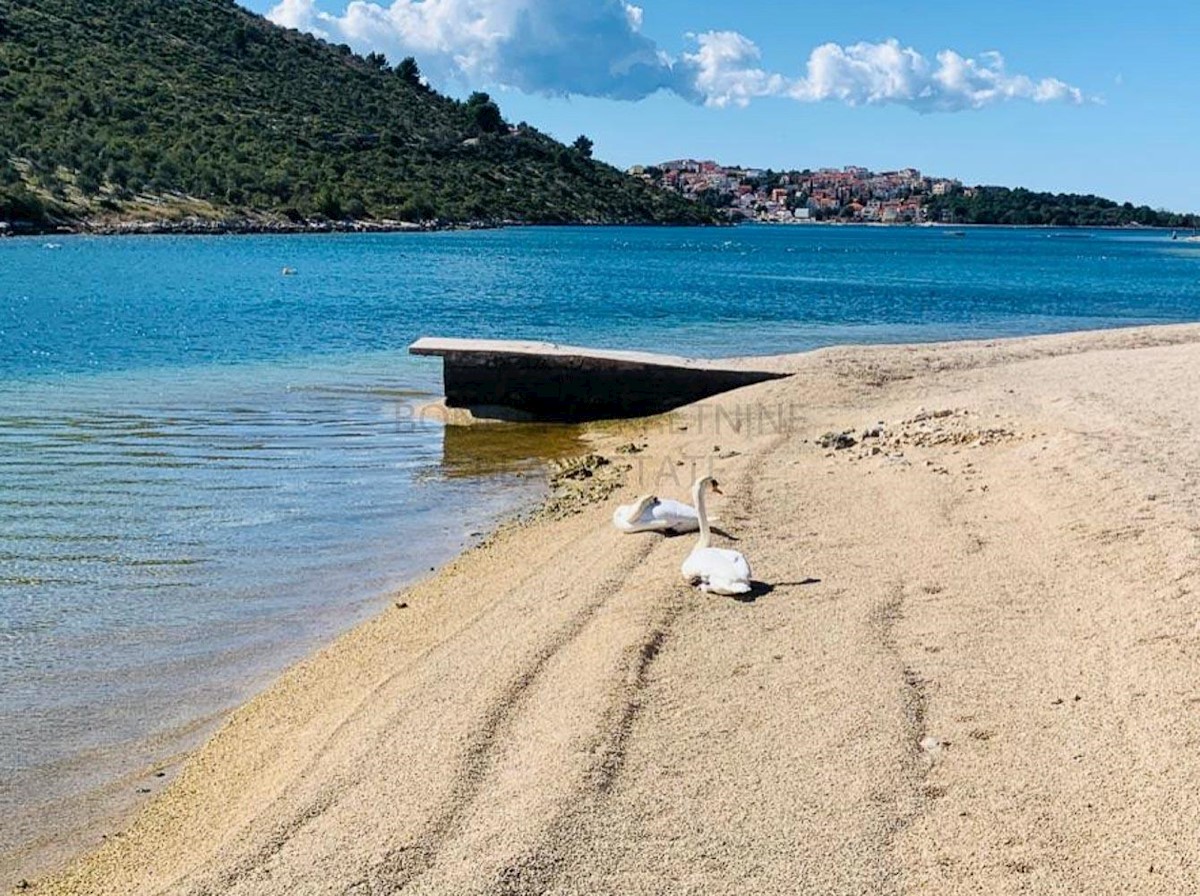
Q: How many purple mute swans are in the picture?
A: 0